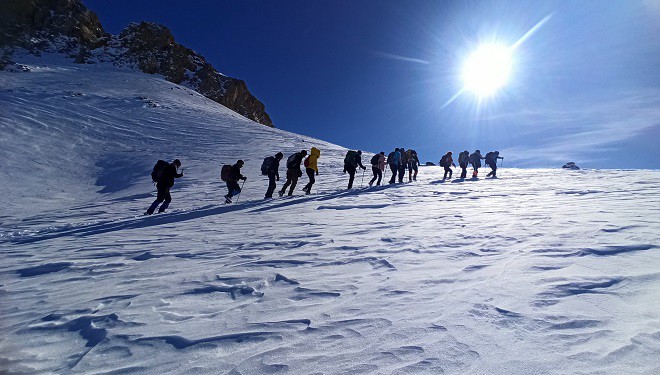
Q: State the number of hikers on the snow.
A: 14